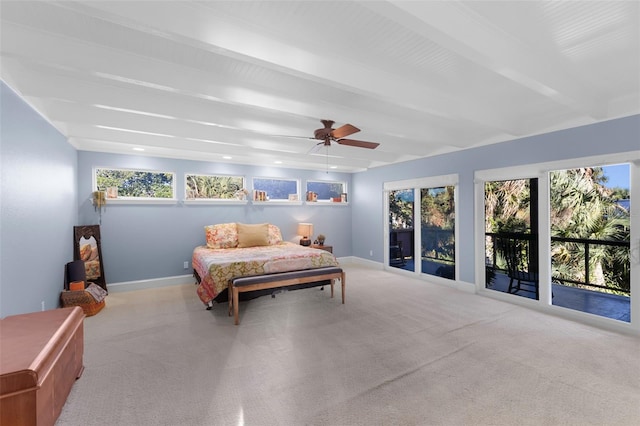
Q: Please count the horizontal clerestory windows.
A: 4